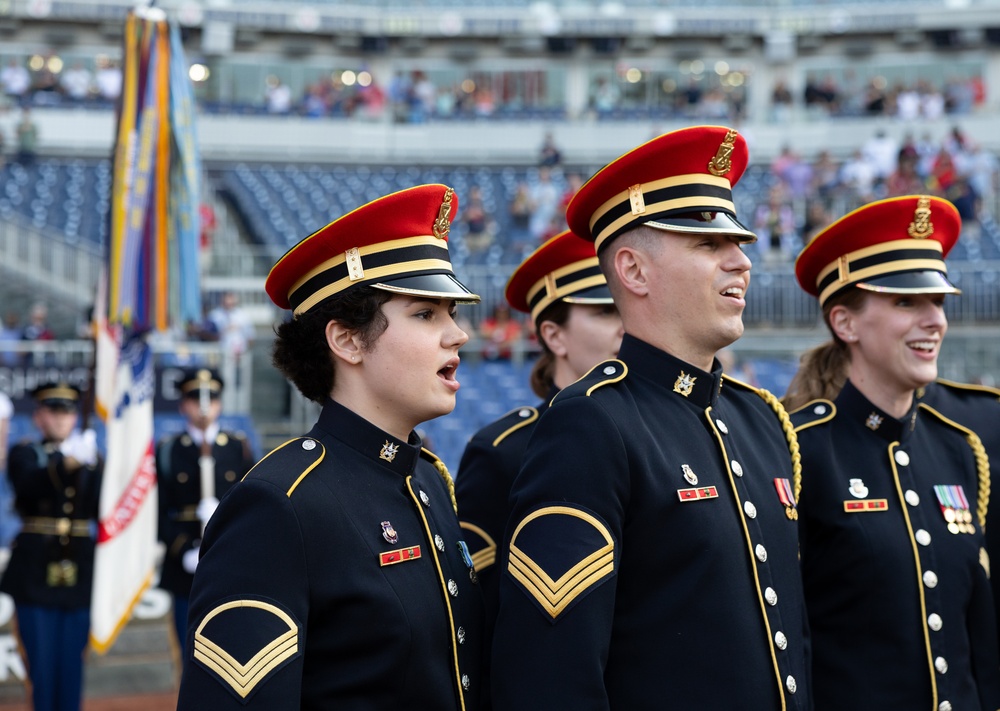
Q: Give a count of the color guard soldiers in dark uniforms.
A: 2